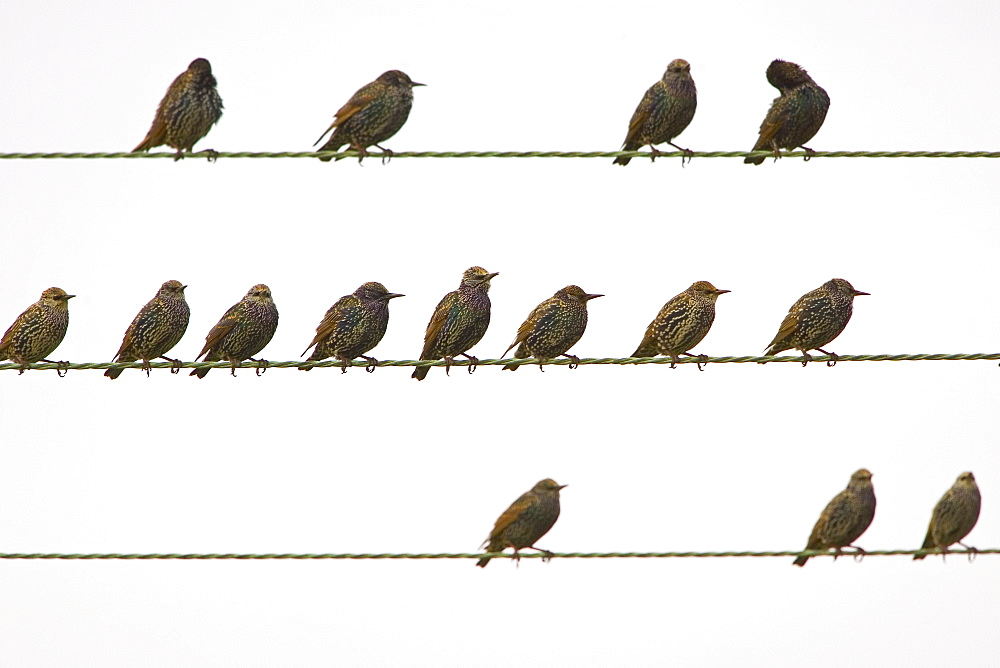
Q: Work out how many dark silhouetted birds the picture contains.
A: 15